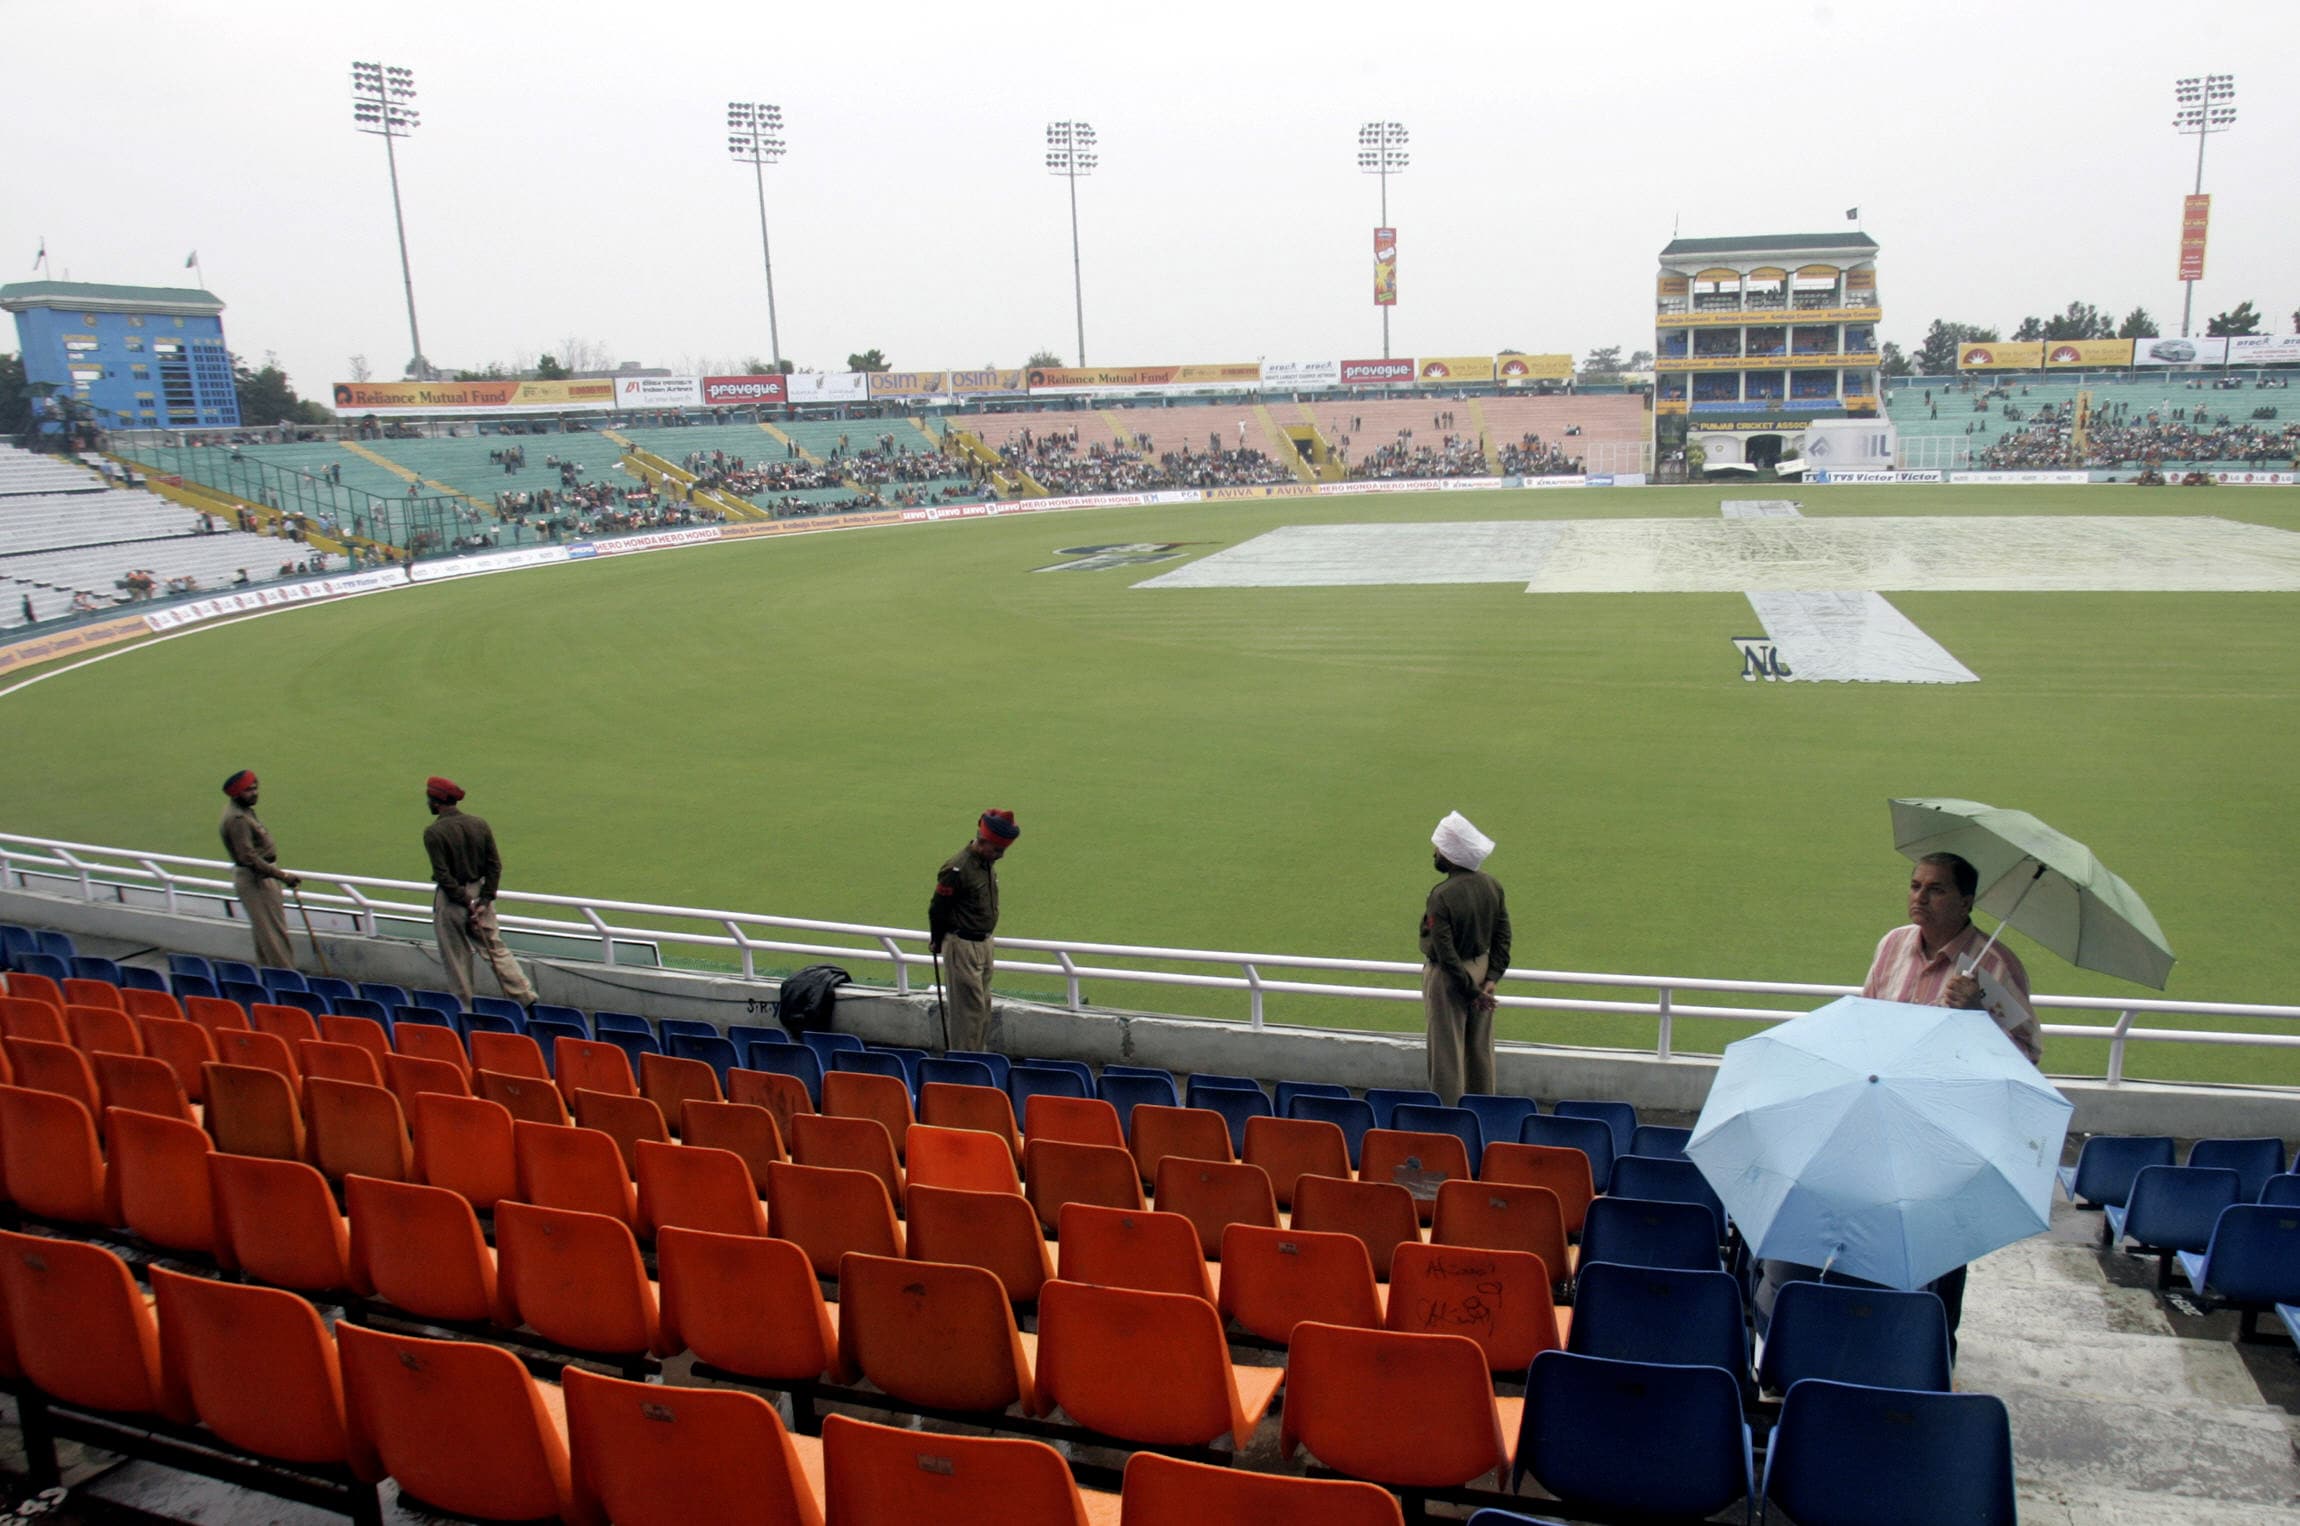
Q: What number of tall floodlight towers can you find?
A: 5